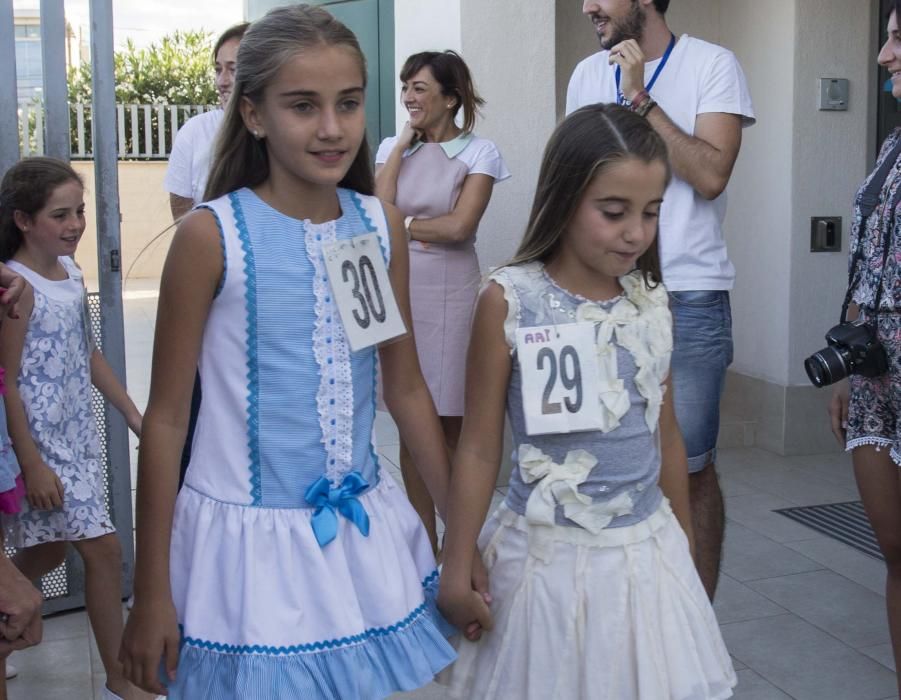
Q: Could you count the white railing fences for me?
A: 1